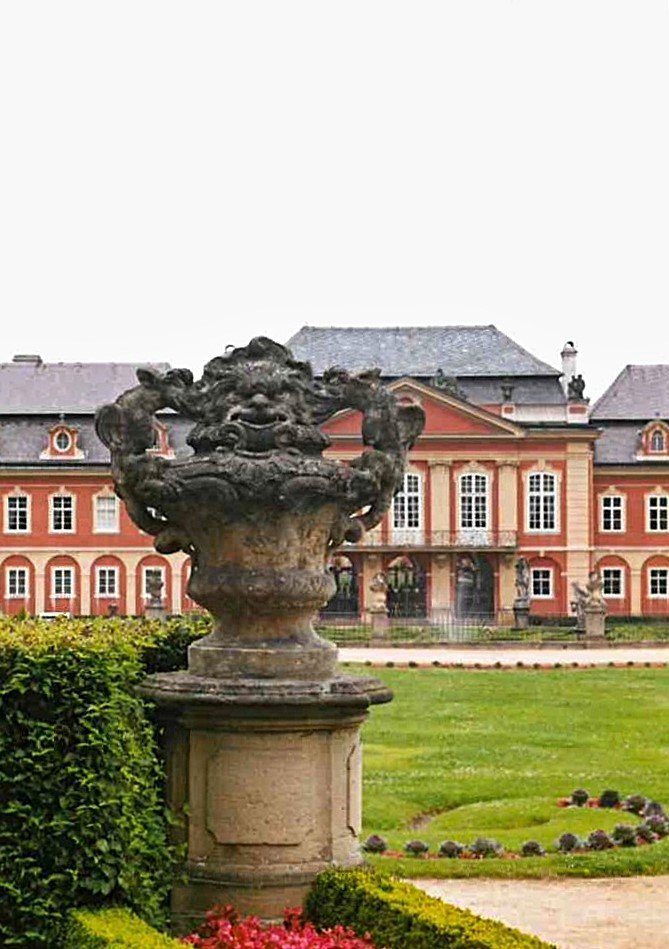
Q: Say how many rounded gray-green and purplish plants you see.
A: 14